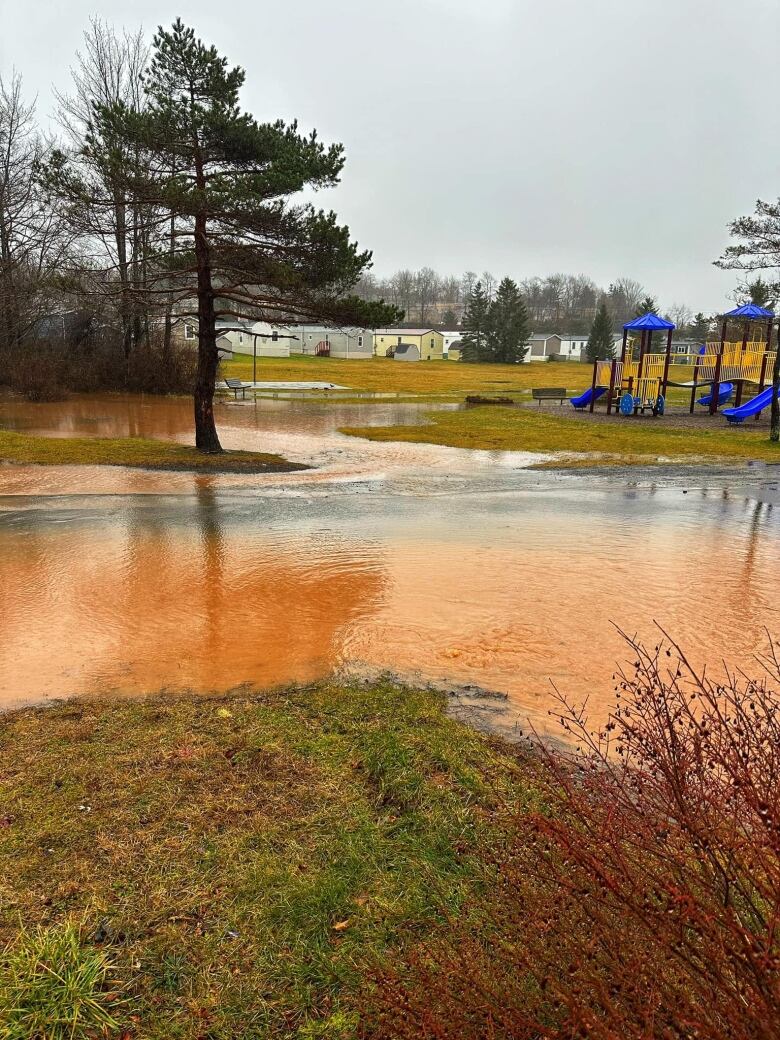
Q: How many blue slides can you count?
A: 3